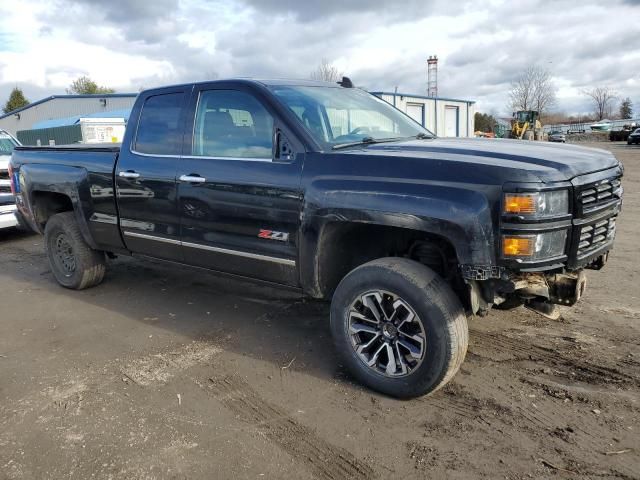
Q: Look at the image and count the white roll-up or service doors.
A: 2